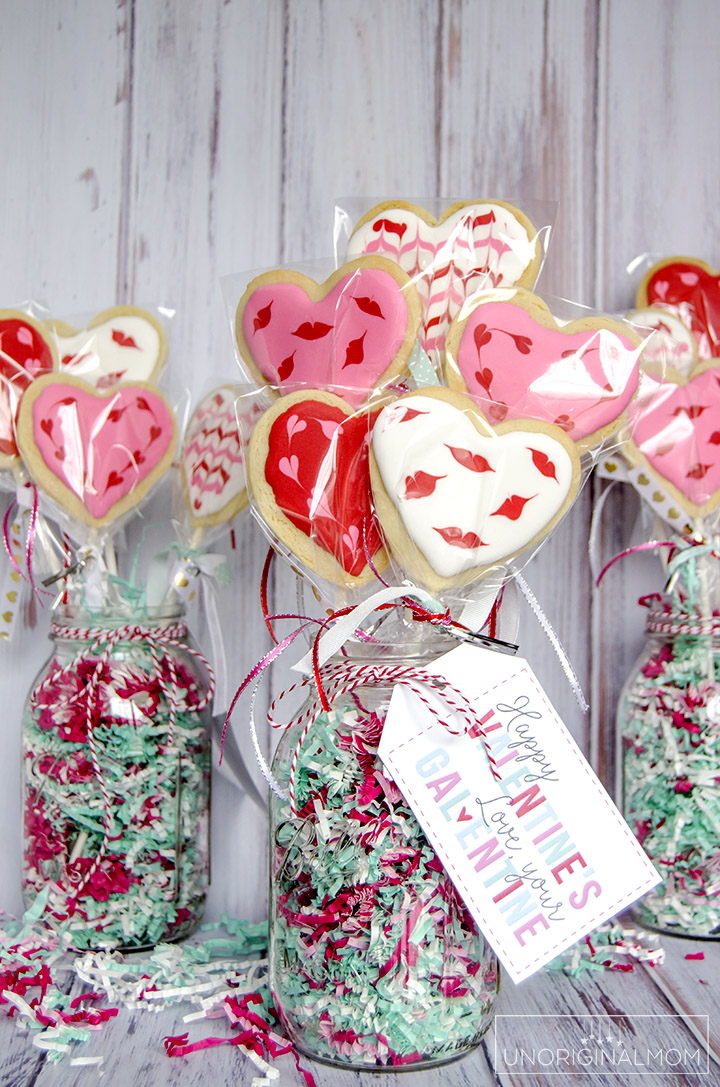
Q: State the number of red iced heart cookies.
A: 3